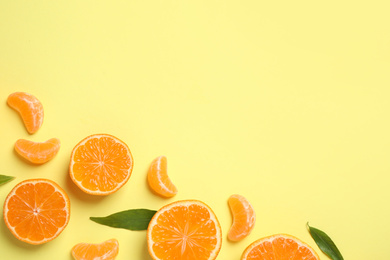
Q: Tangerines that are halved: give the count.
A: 4